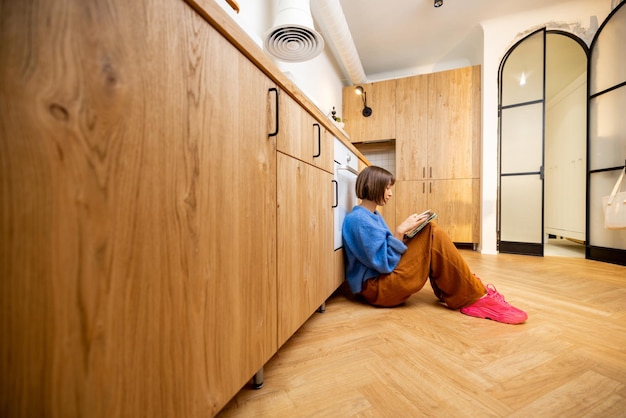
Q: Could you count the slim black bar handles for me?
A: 7